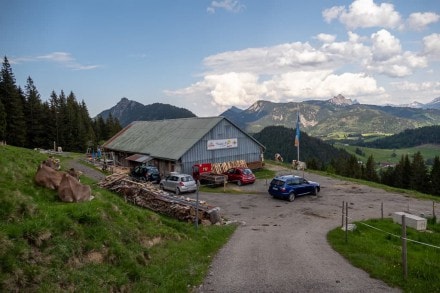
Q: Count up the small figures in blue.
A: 2